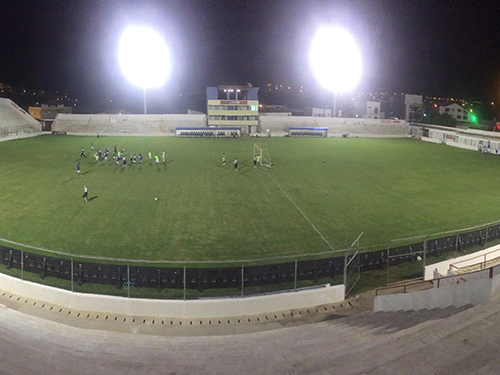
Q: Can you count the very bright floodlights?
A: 2